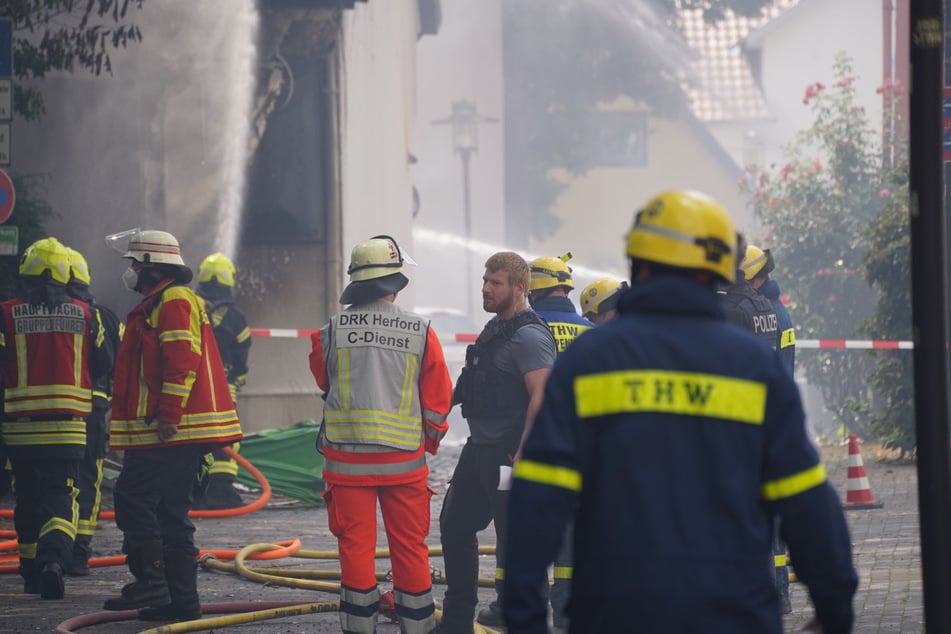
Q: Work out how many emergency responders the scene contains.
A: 11